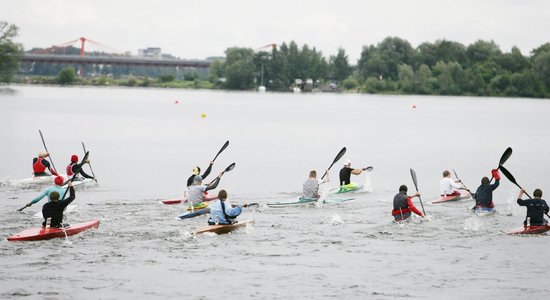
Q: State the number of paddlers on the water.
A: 13